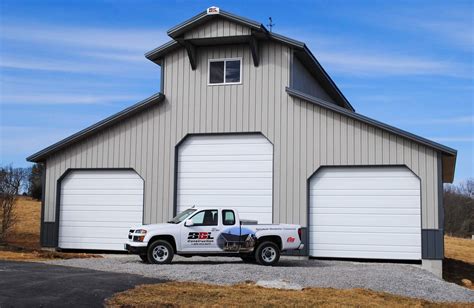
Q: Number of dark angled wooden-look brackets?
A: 2